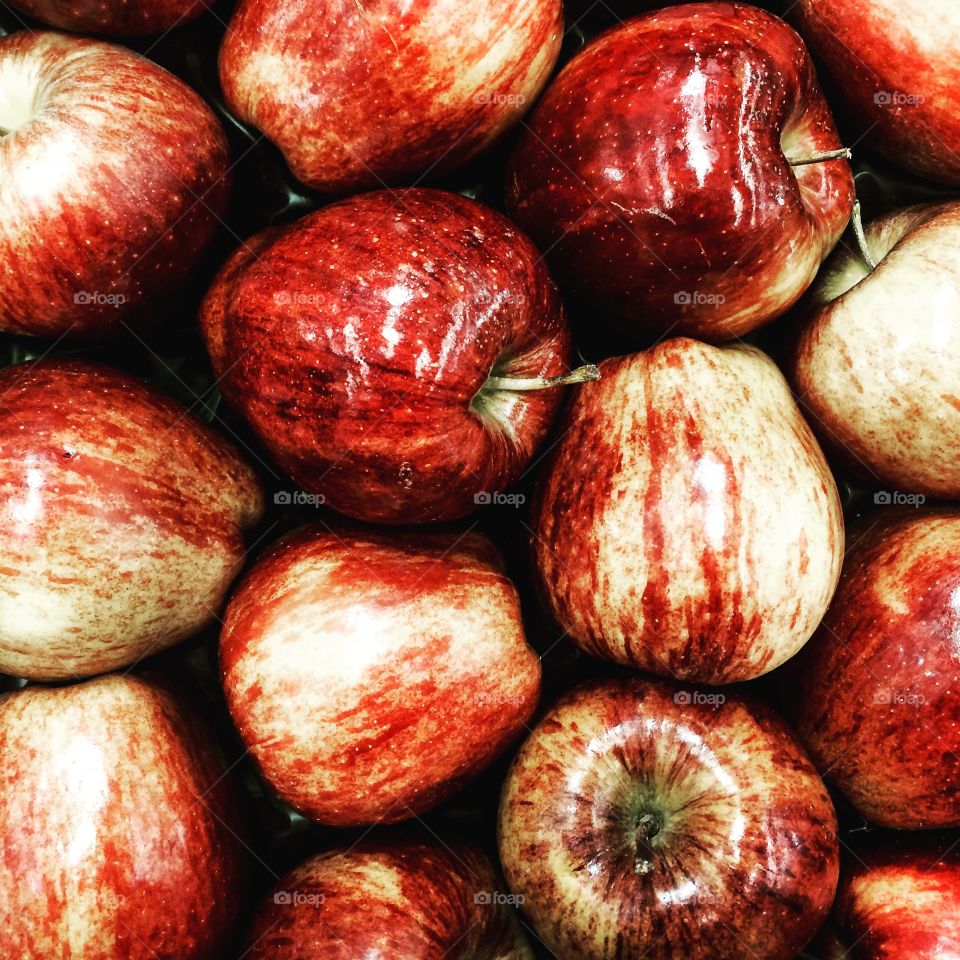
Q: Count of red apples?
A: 15